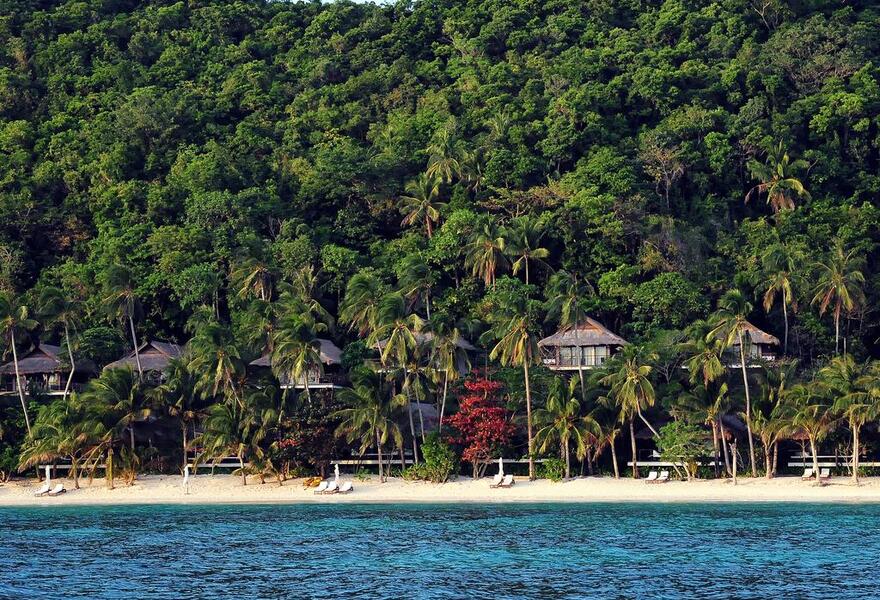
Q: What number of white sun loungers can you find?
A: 11